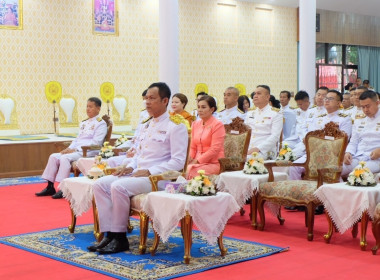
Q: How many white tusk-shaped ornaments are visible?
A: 3